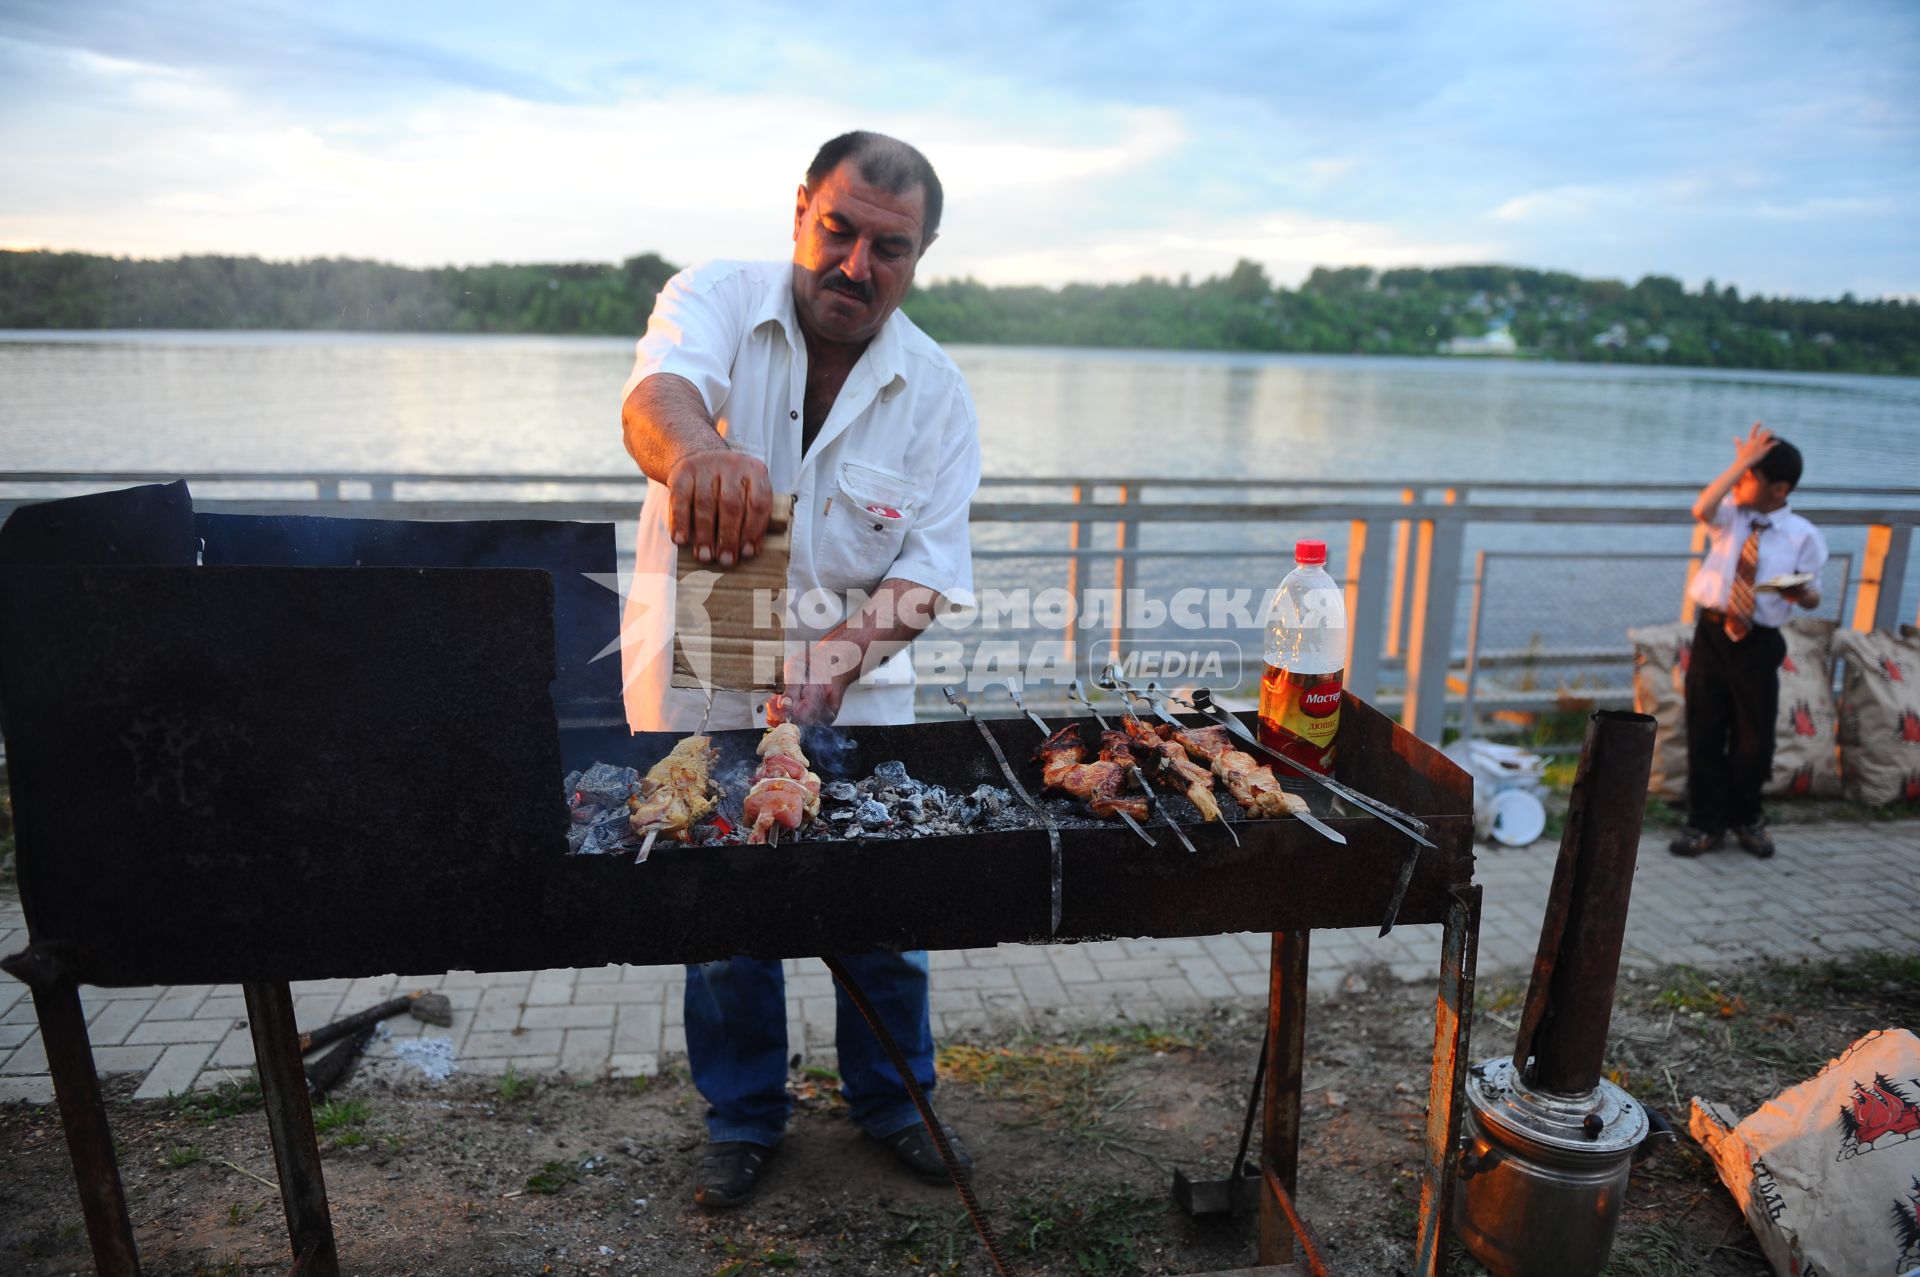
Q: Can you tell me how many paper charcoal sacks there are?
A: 4